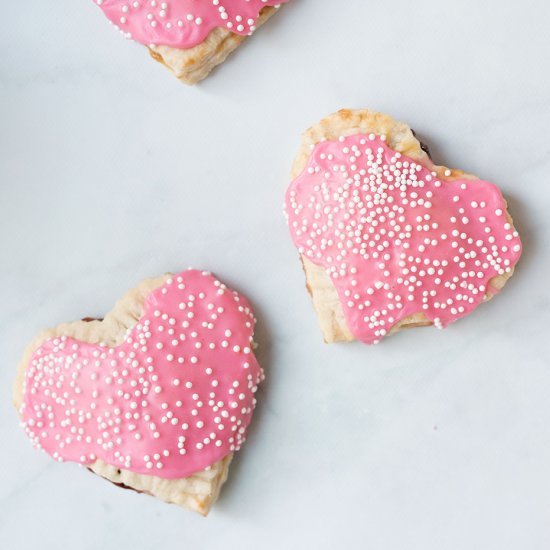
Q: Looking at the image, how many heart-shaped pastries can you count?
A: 3